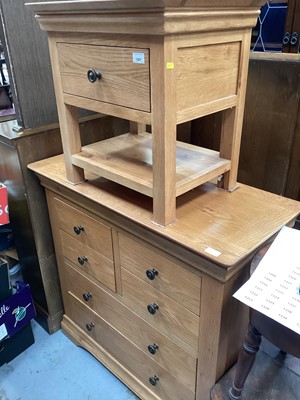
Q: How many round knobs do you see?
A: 9